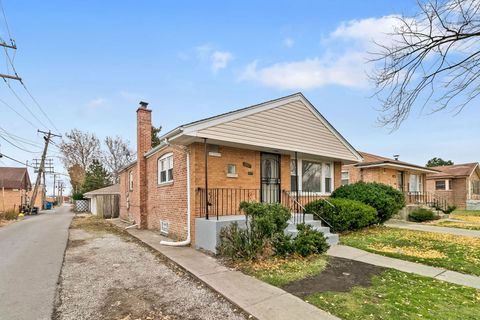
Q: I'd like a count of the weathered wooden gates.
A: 1